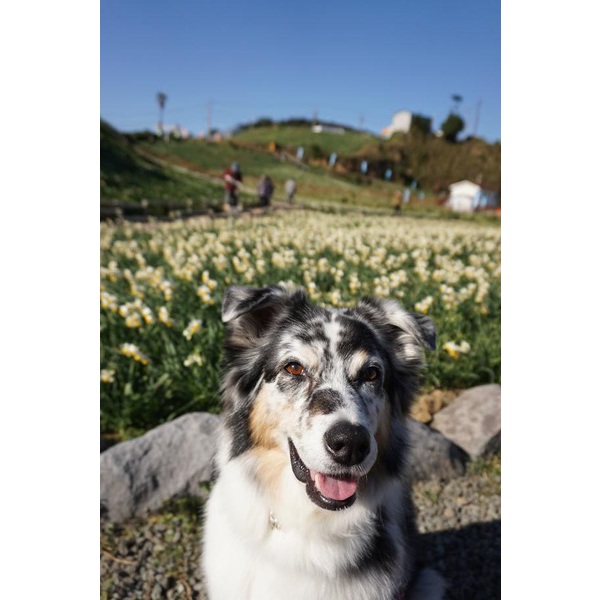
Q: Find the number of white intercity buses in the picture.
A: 0